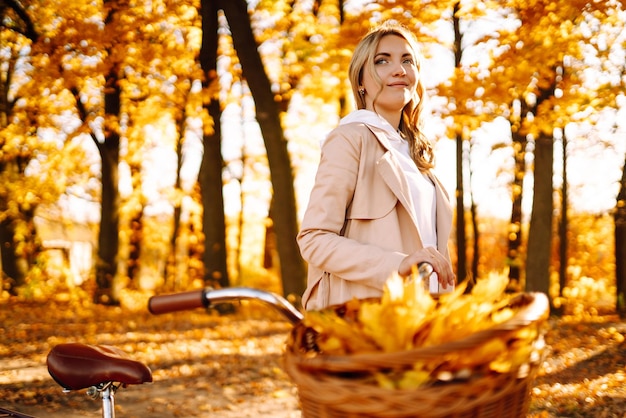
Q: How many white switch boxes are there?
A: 0